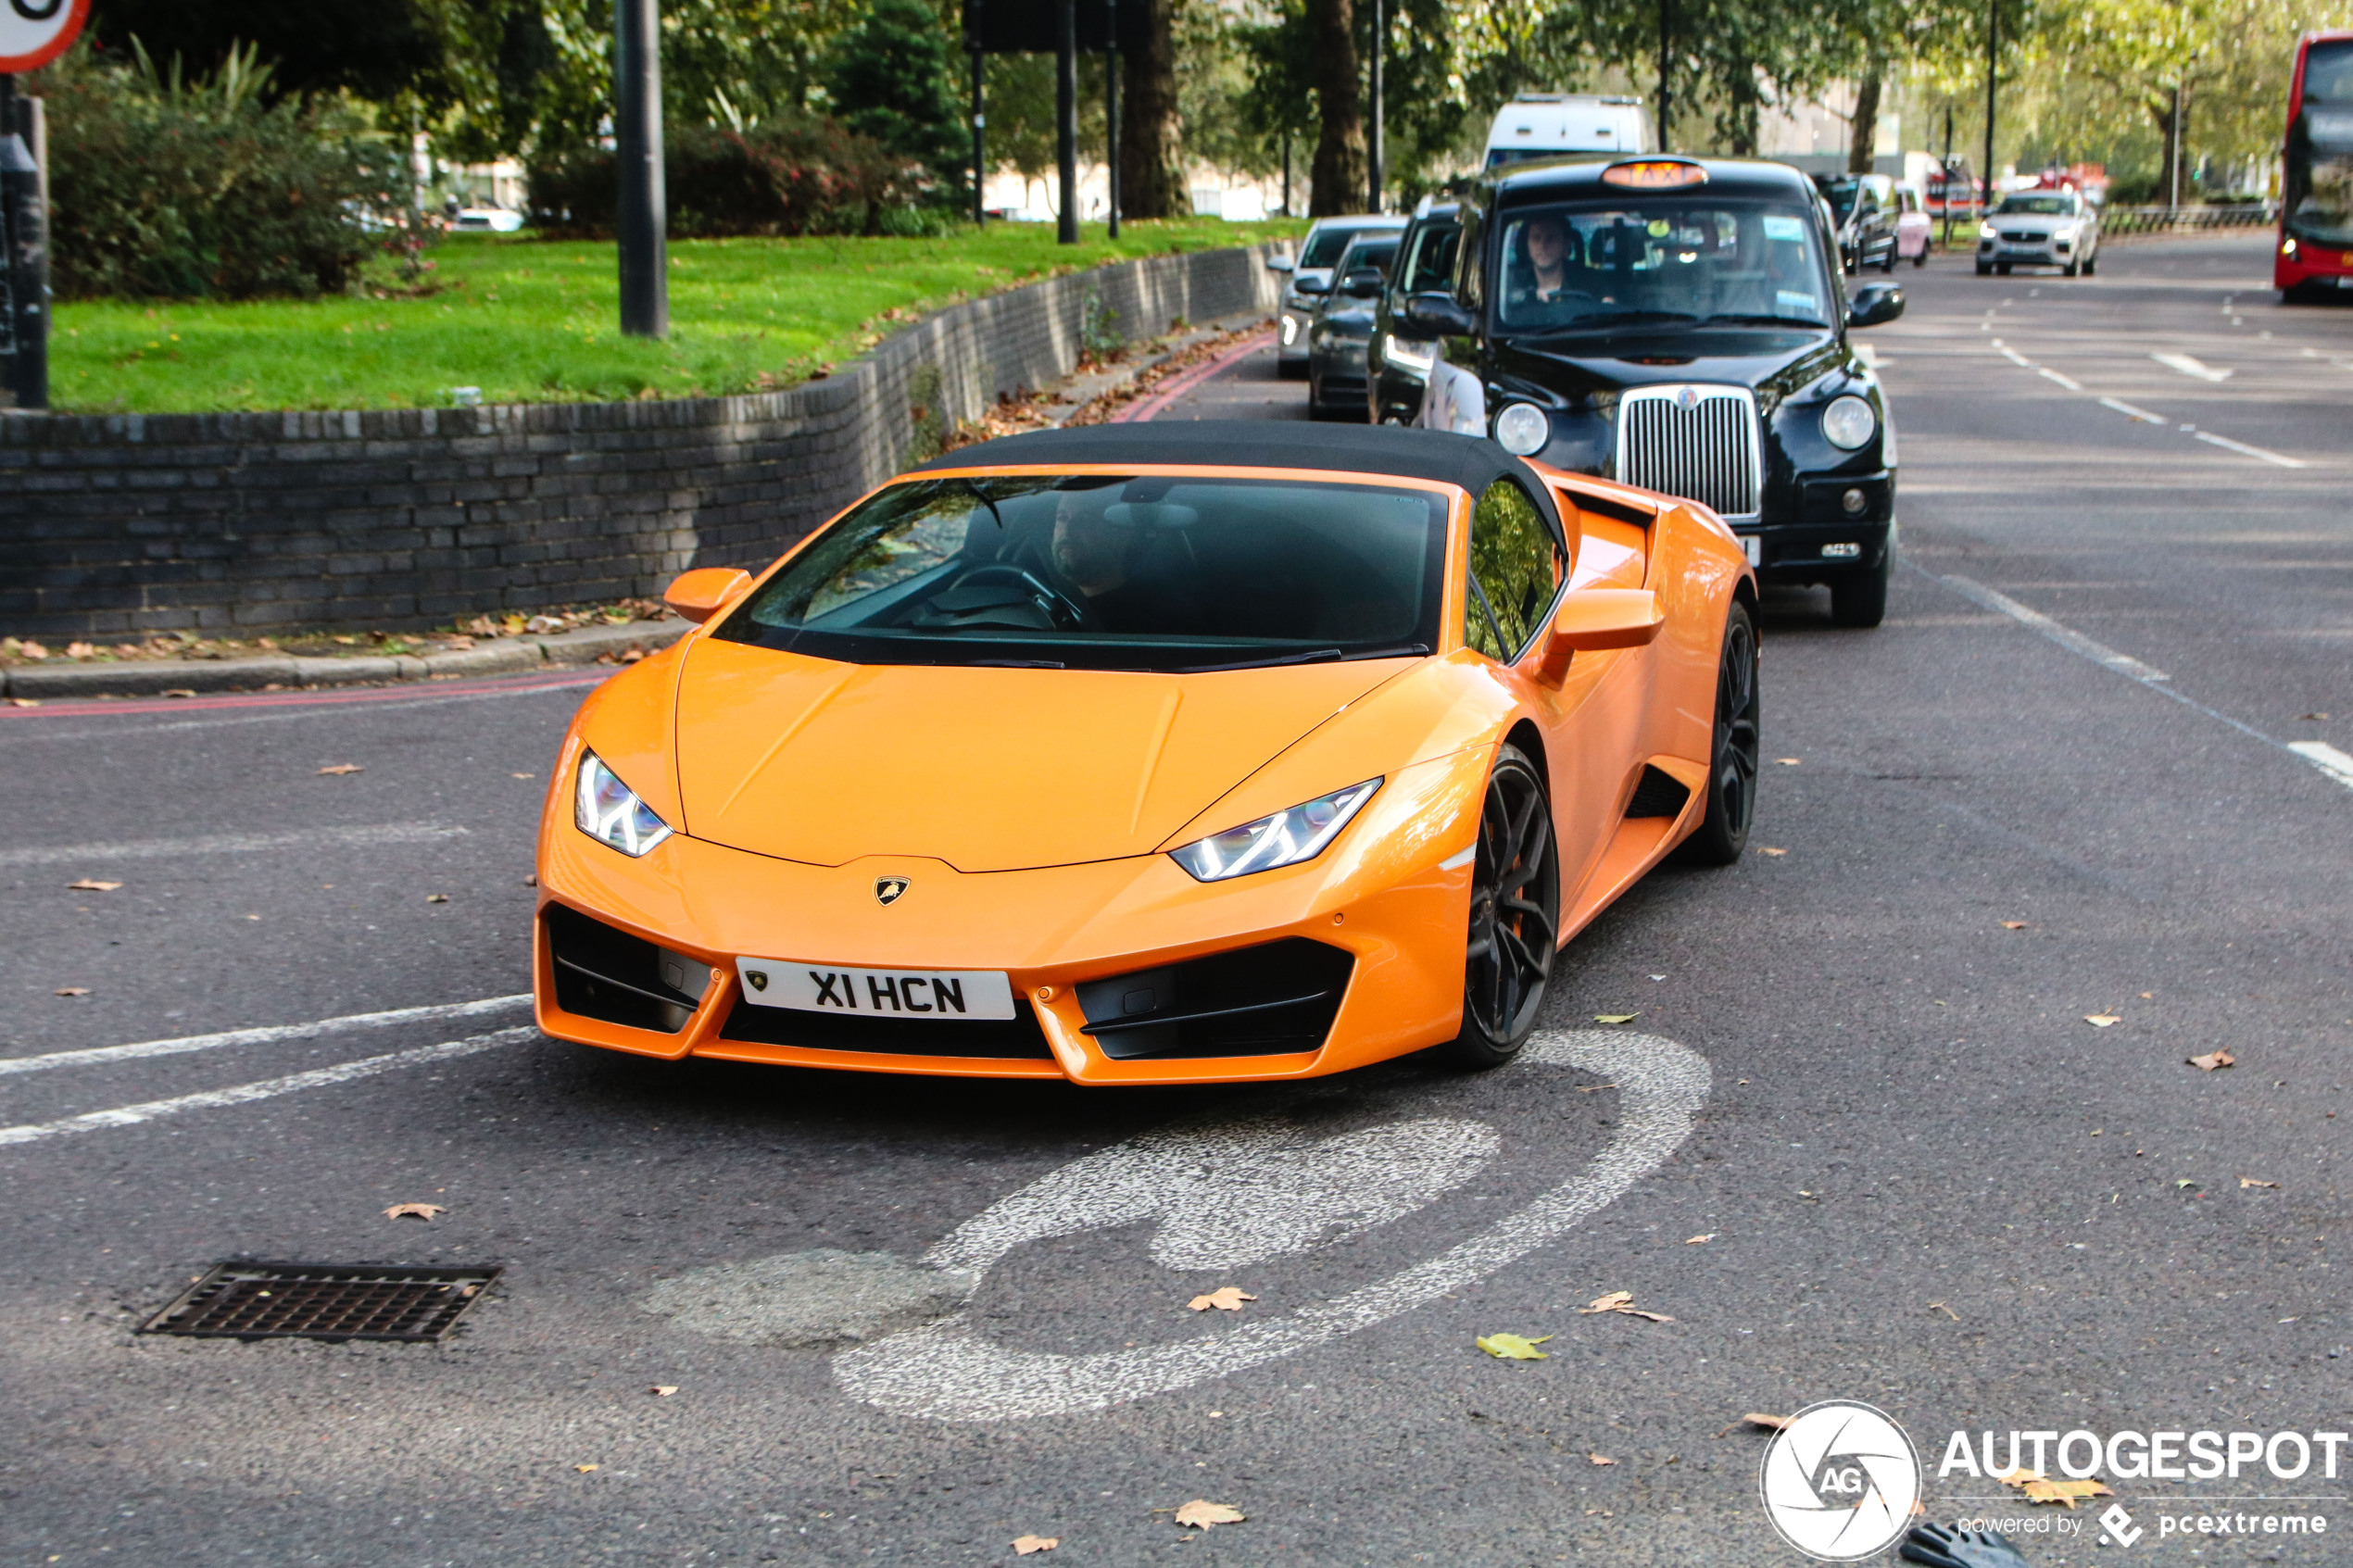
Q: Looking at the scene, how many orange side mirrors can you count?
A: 2